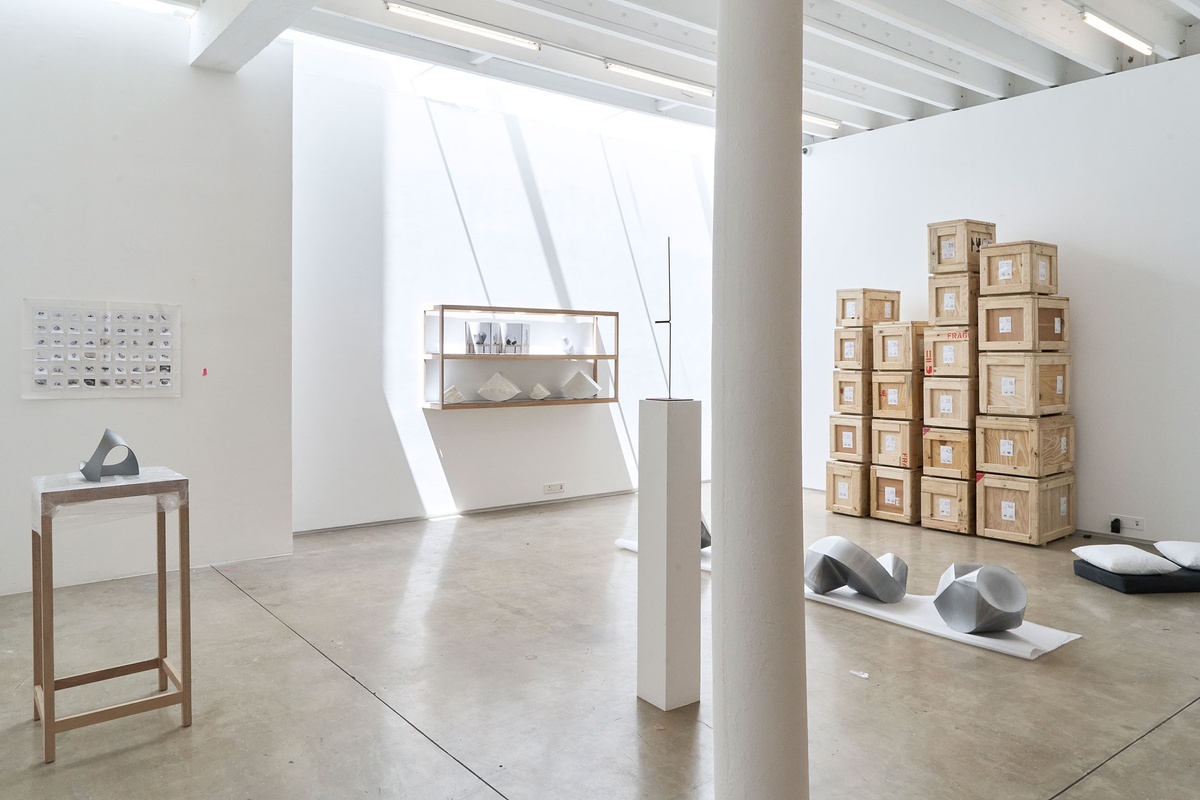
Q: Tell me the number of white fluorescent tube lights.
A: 4